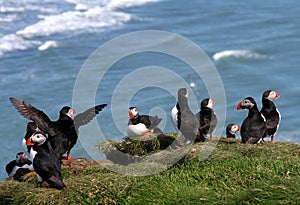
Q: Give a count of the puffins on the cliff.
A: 10